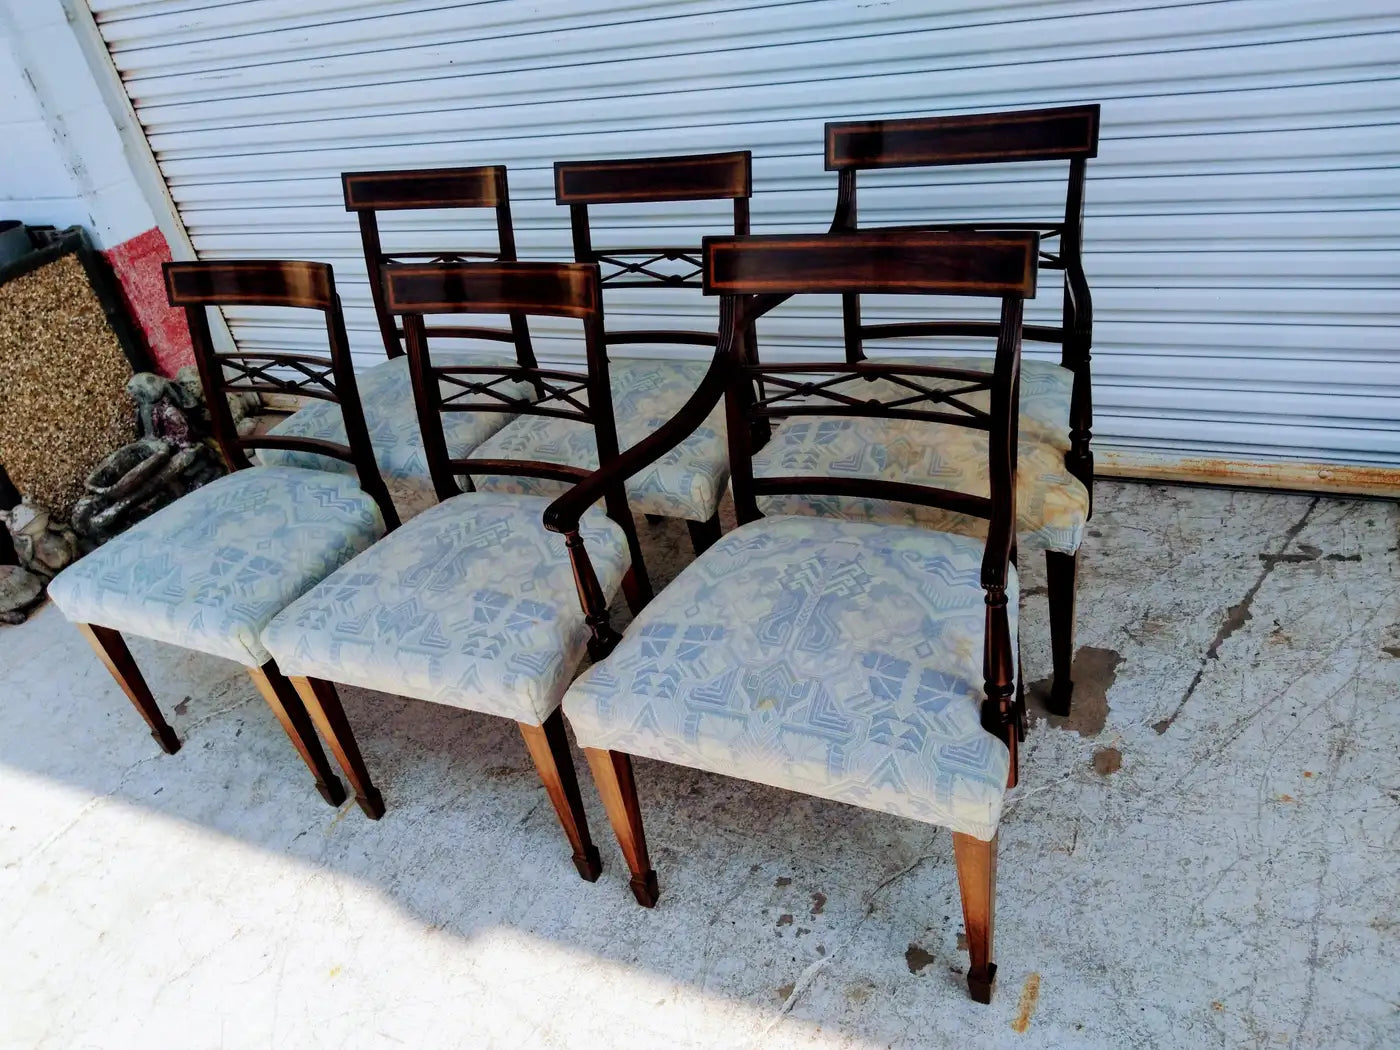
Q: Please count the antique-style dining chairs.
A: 6